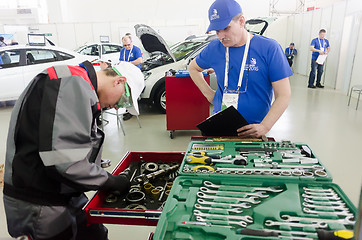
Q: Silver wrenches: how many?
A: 15